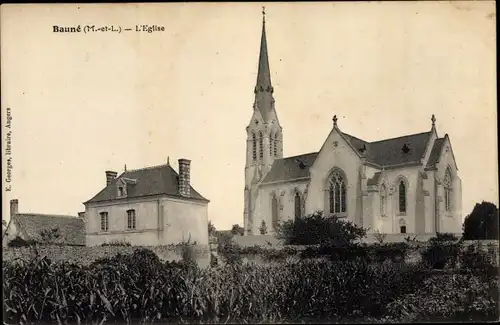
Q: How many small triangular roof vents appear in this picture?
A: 3